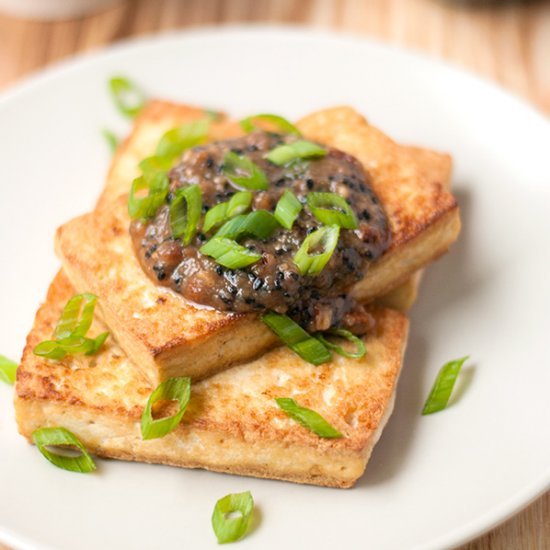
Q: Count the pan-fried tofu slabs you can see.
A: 3